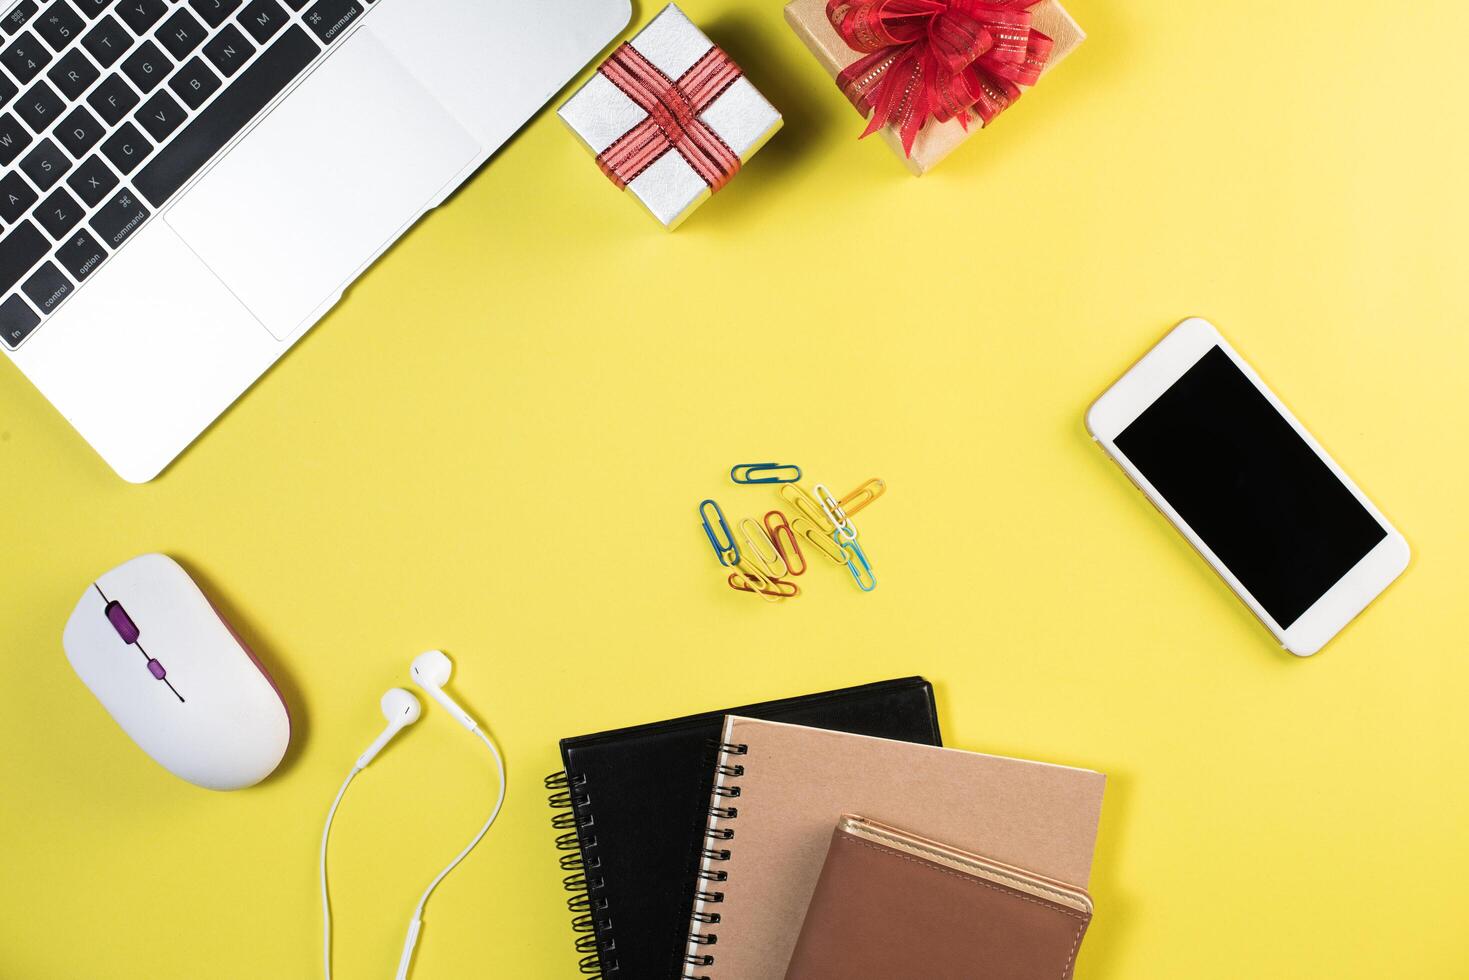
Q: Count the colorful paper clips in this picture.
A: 11